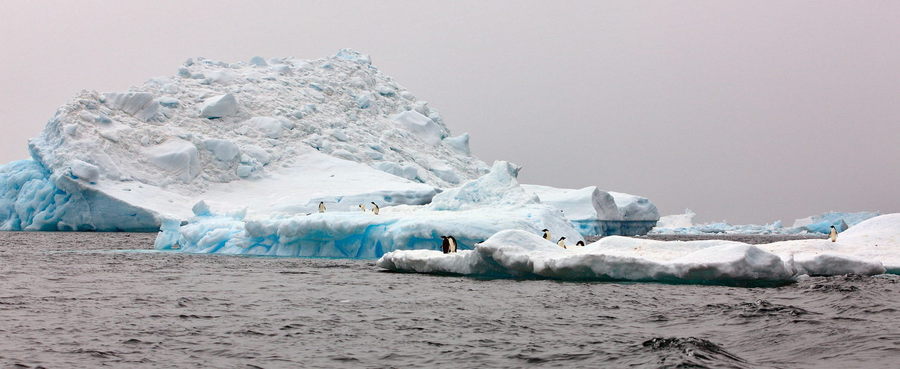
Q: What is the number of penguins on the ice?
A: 9